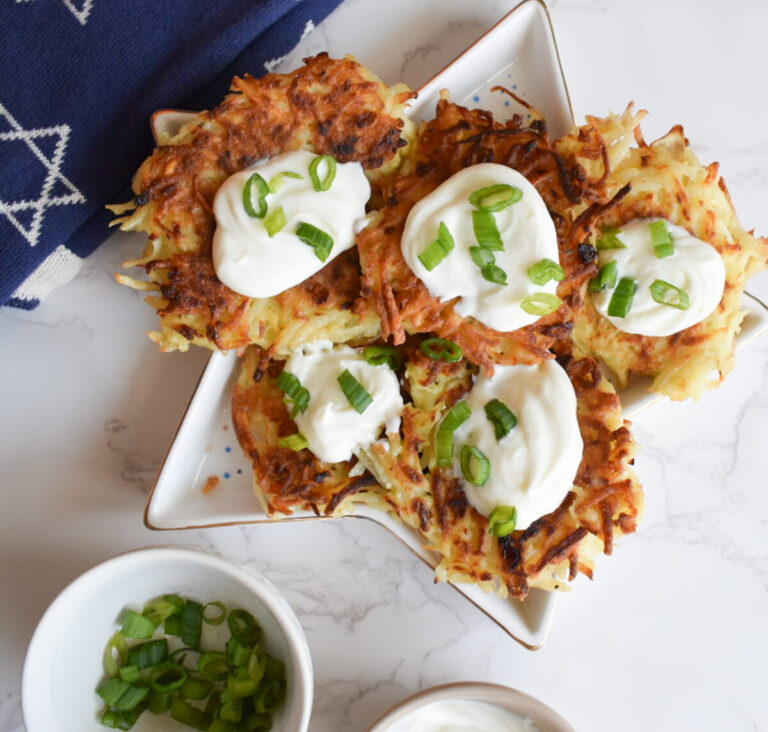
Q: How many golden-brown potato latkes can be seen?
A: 5